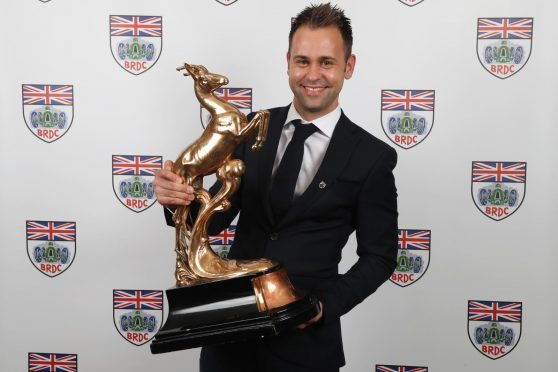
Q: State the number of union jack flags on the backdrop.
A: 14